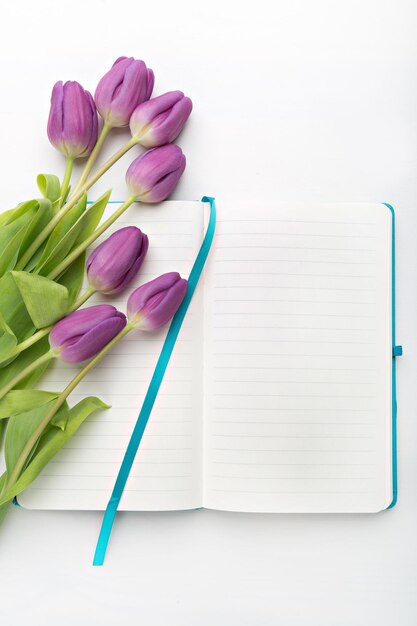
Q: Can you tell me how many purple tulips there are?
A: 7